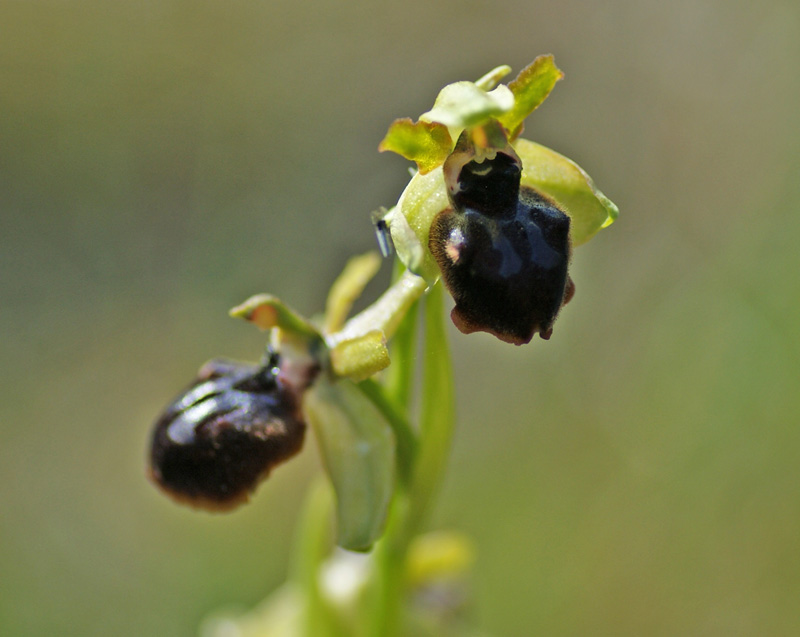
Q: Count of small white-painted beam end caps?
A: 0